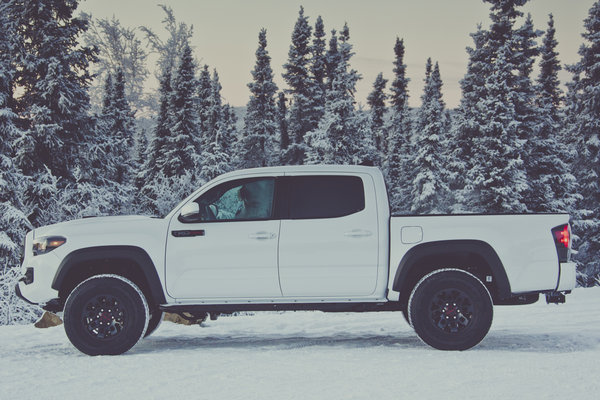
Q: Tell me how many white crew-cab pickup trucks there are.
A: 1